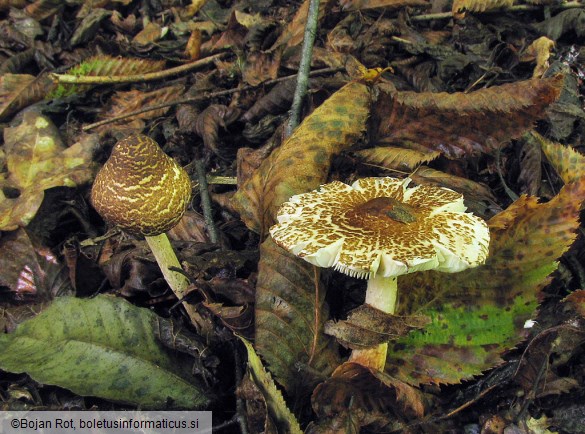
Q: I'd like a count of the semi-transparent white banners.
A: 1